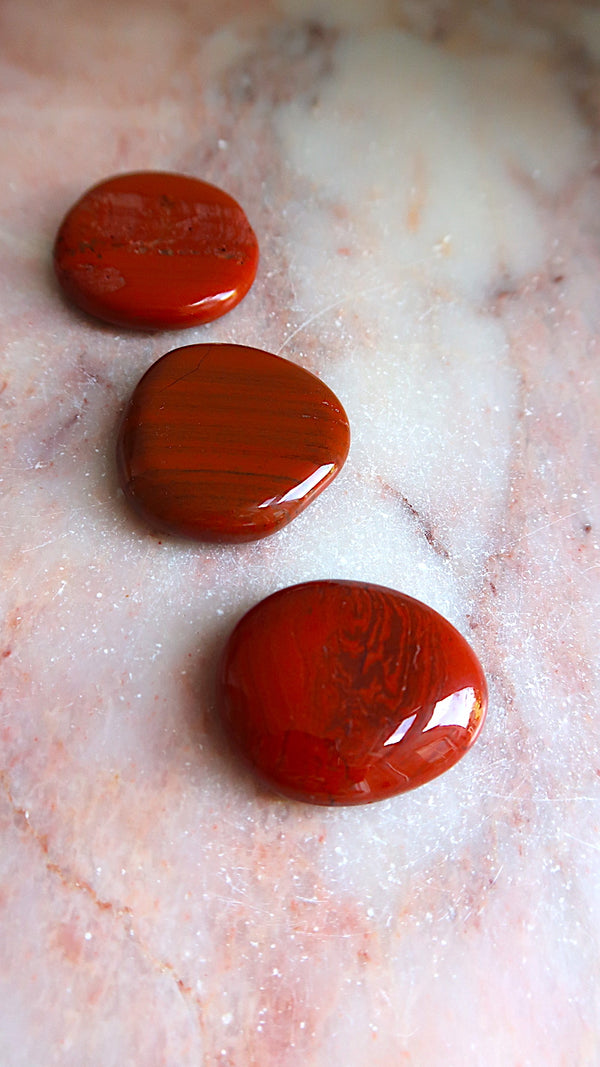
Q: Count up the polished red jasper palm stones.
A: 3